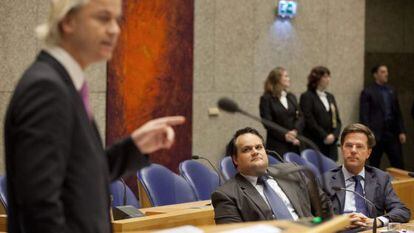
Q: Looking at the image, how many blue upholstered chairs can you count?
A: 8